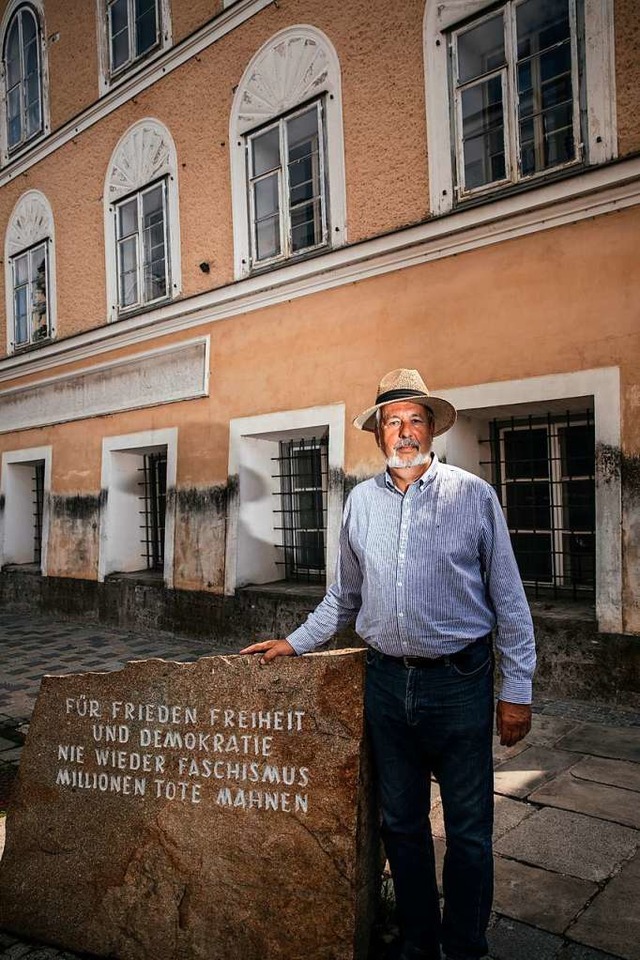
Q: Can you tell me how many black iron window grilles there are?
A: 4